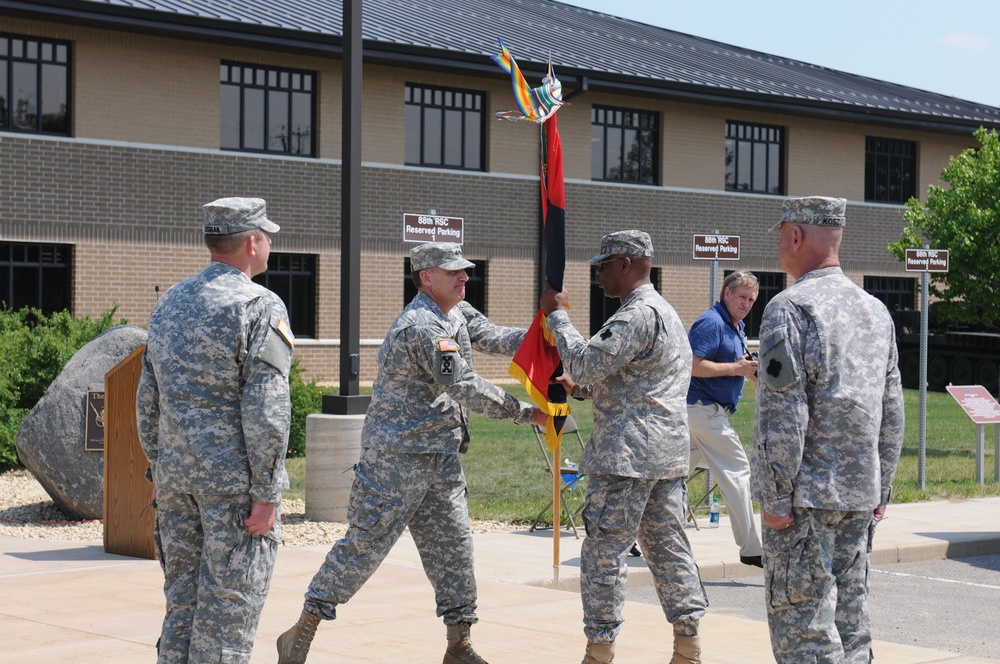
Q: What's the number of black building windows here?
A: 12